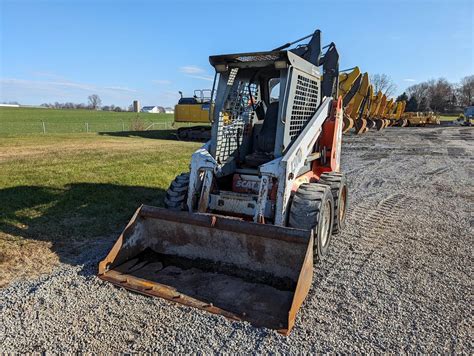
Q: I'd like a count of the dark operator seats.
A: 1